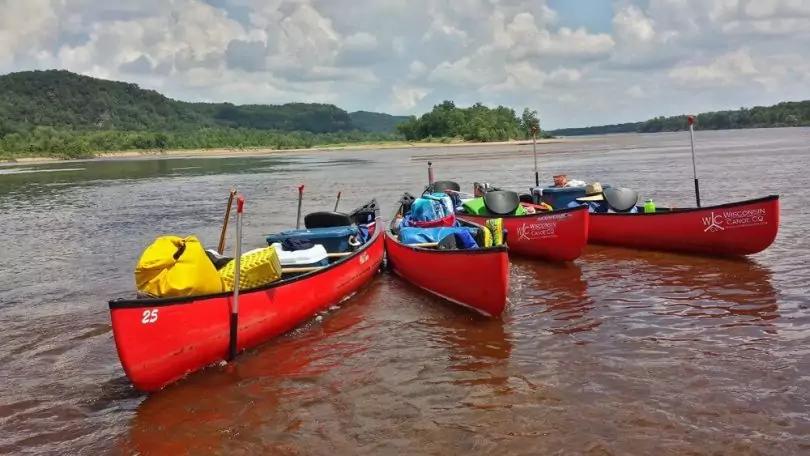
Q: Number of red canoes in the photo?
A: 4